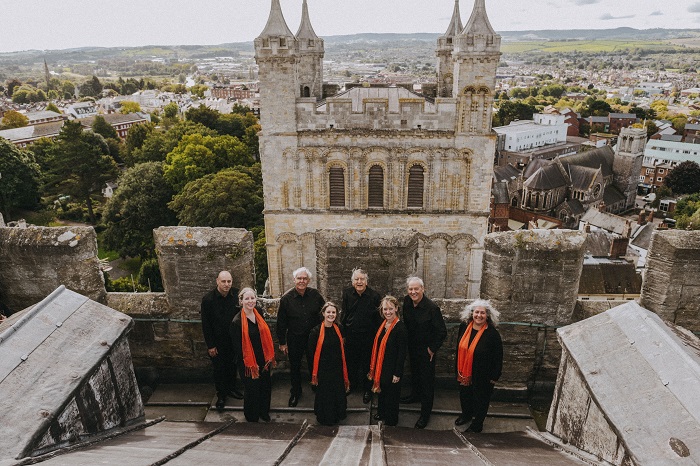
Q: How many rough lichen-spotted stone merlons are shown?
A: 5